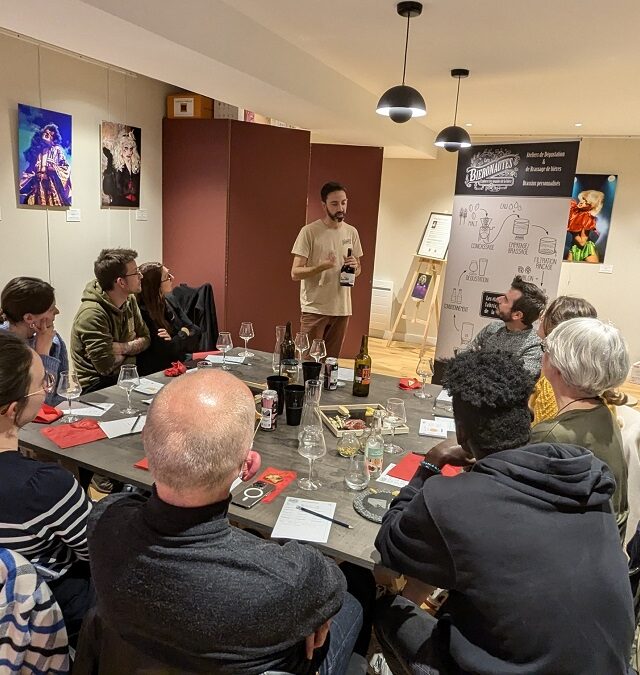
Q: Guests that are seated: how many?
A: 9